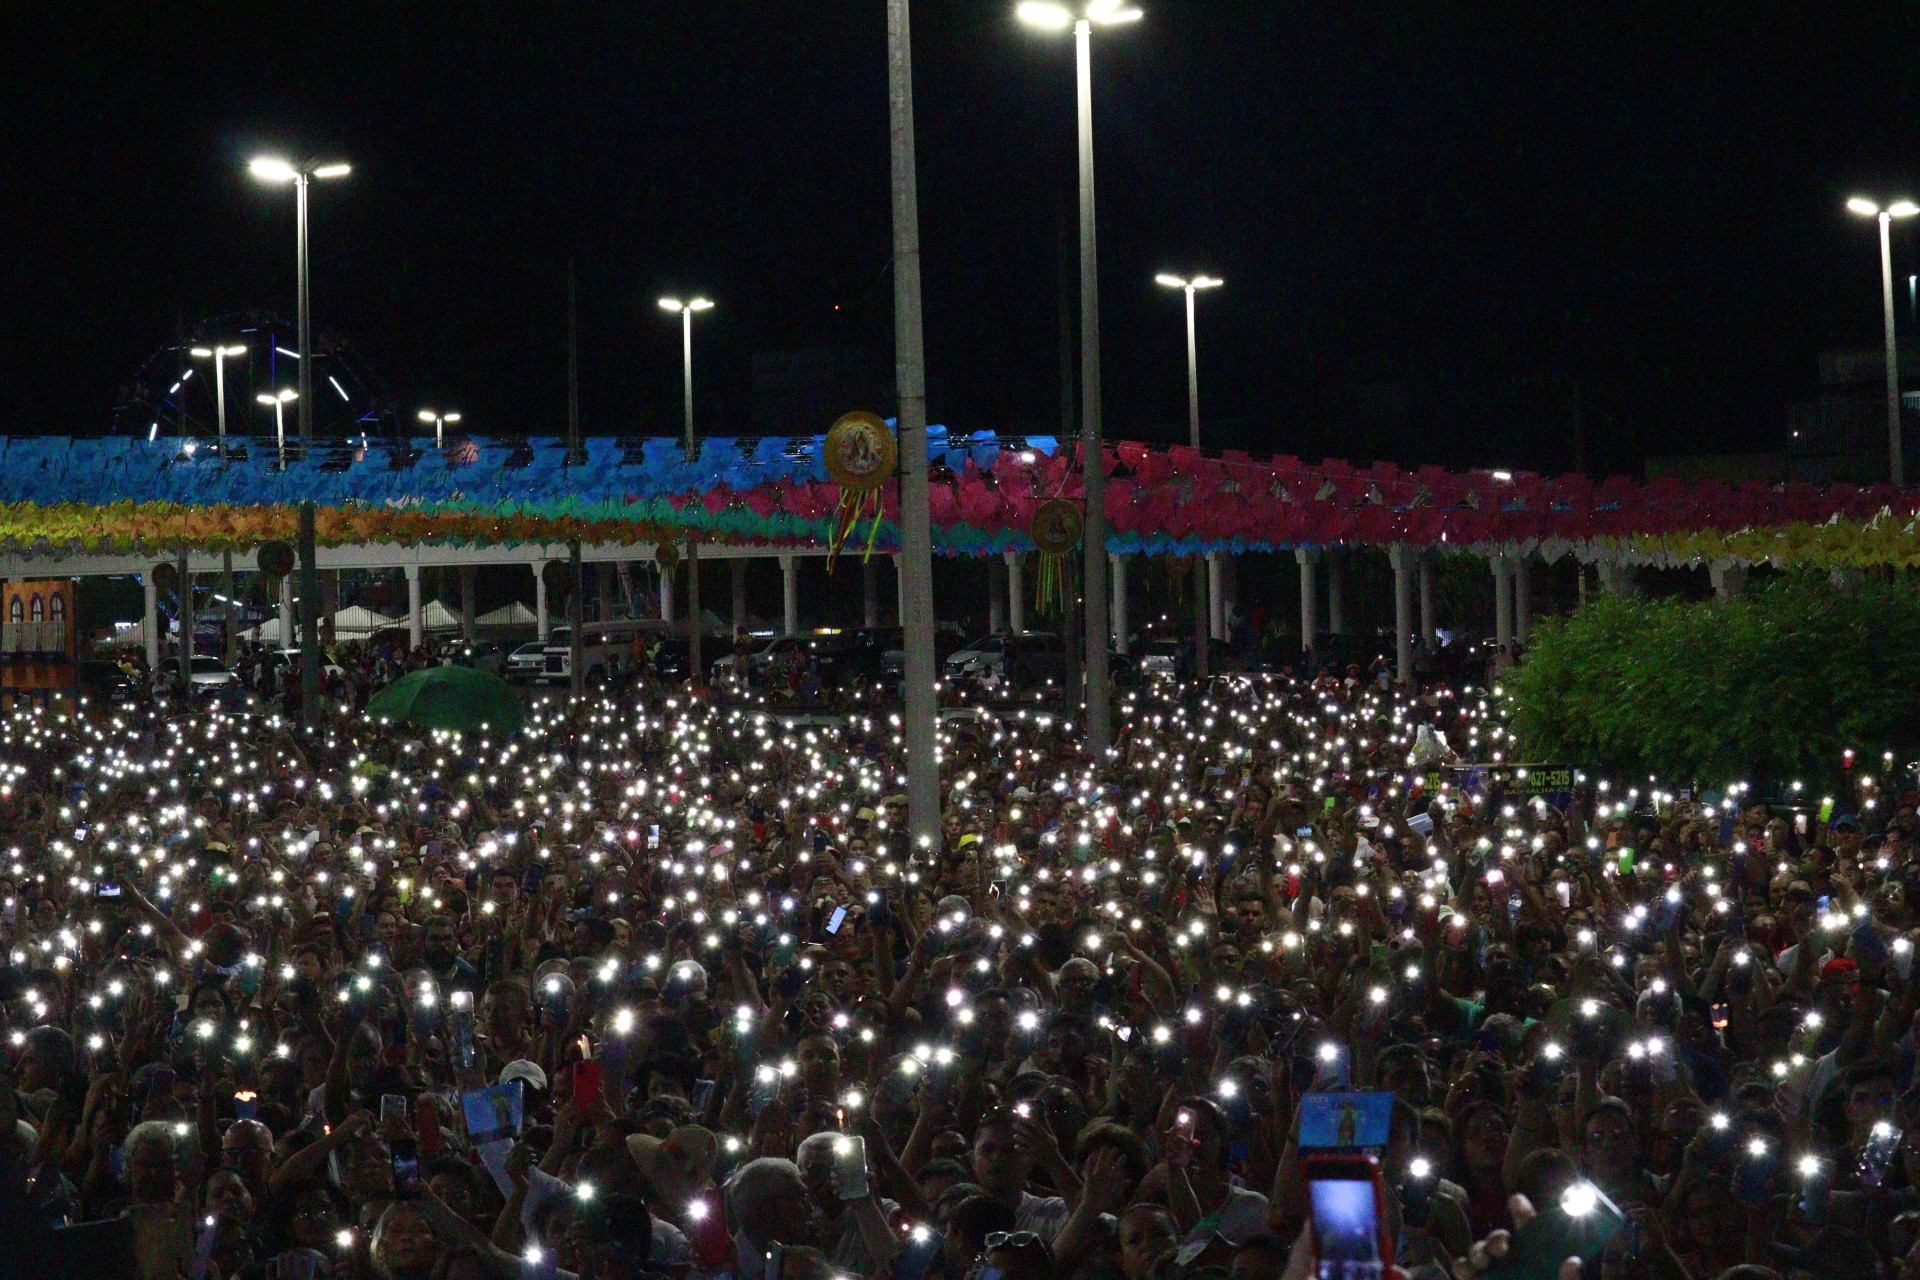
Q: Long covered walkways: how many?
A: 1